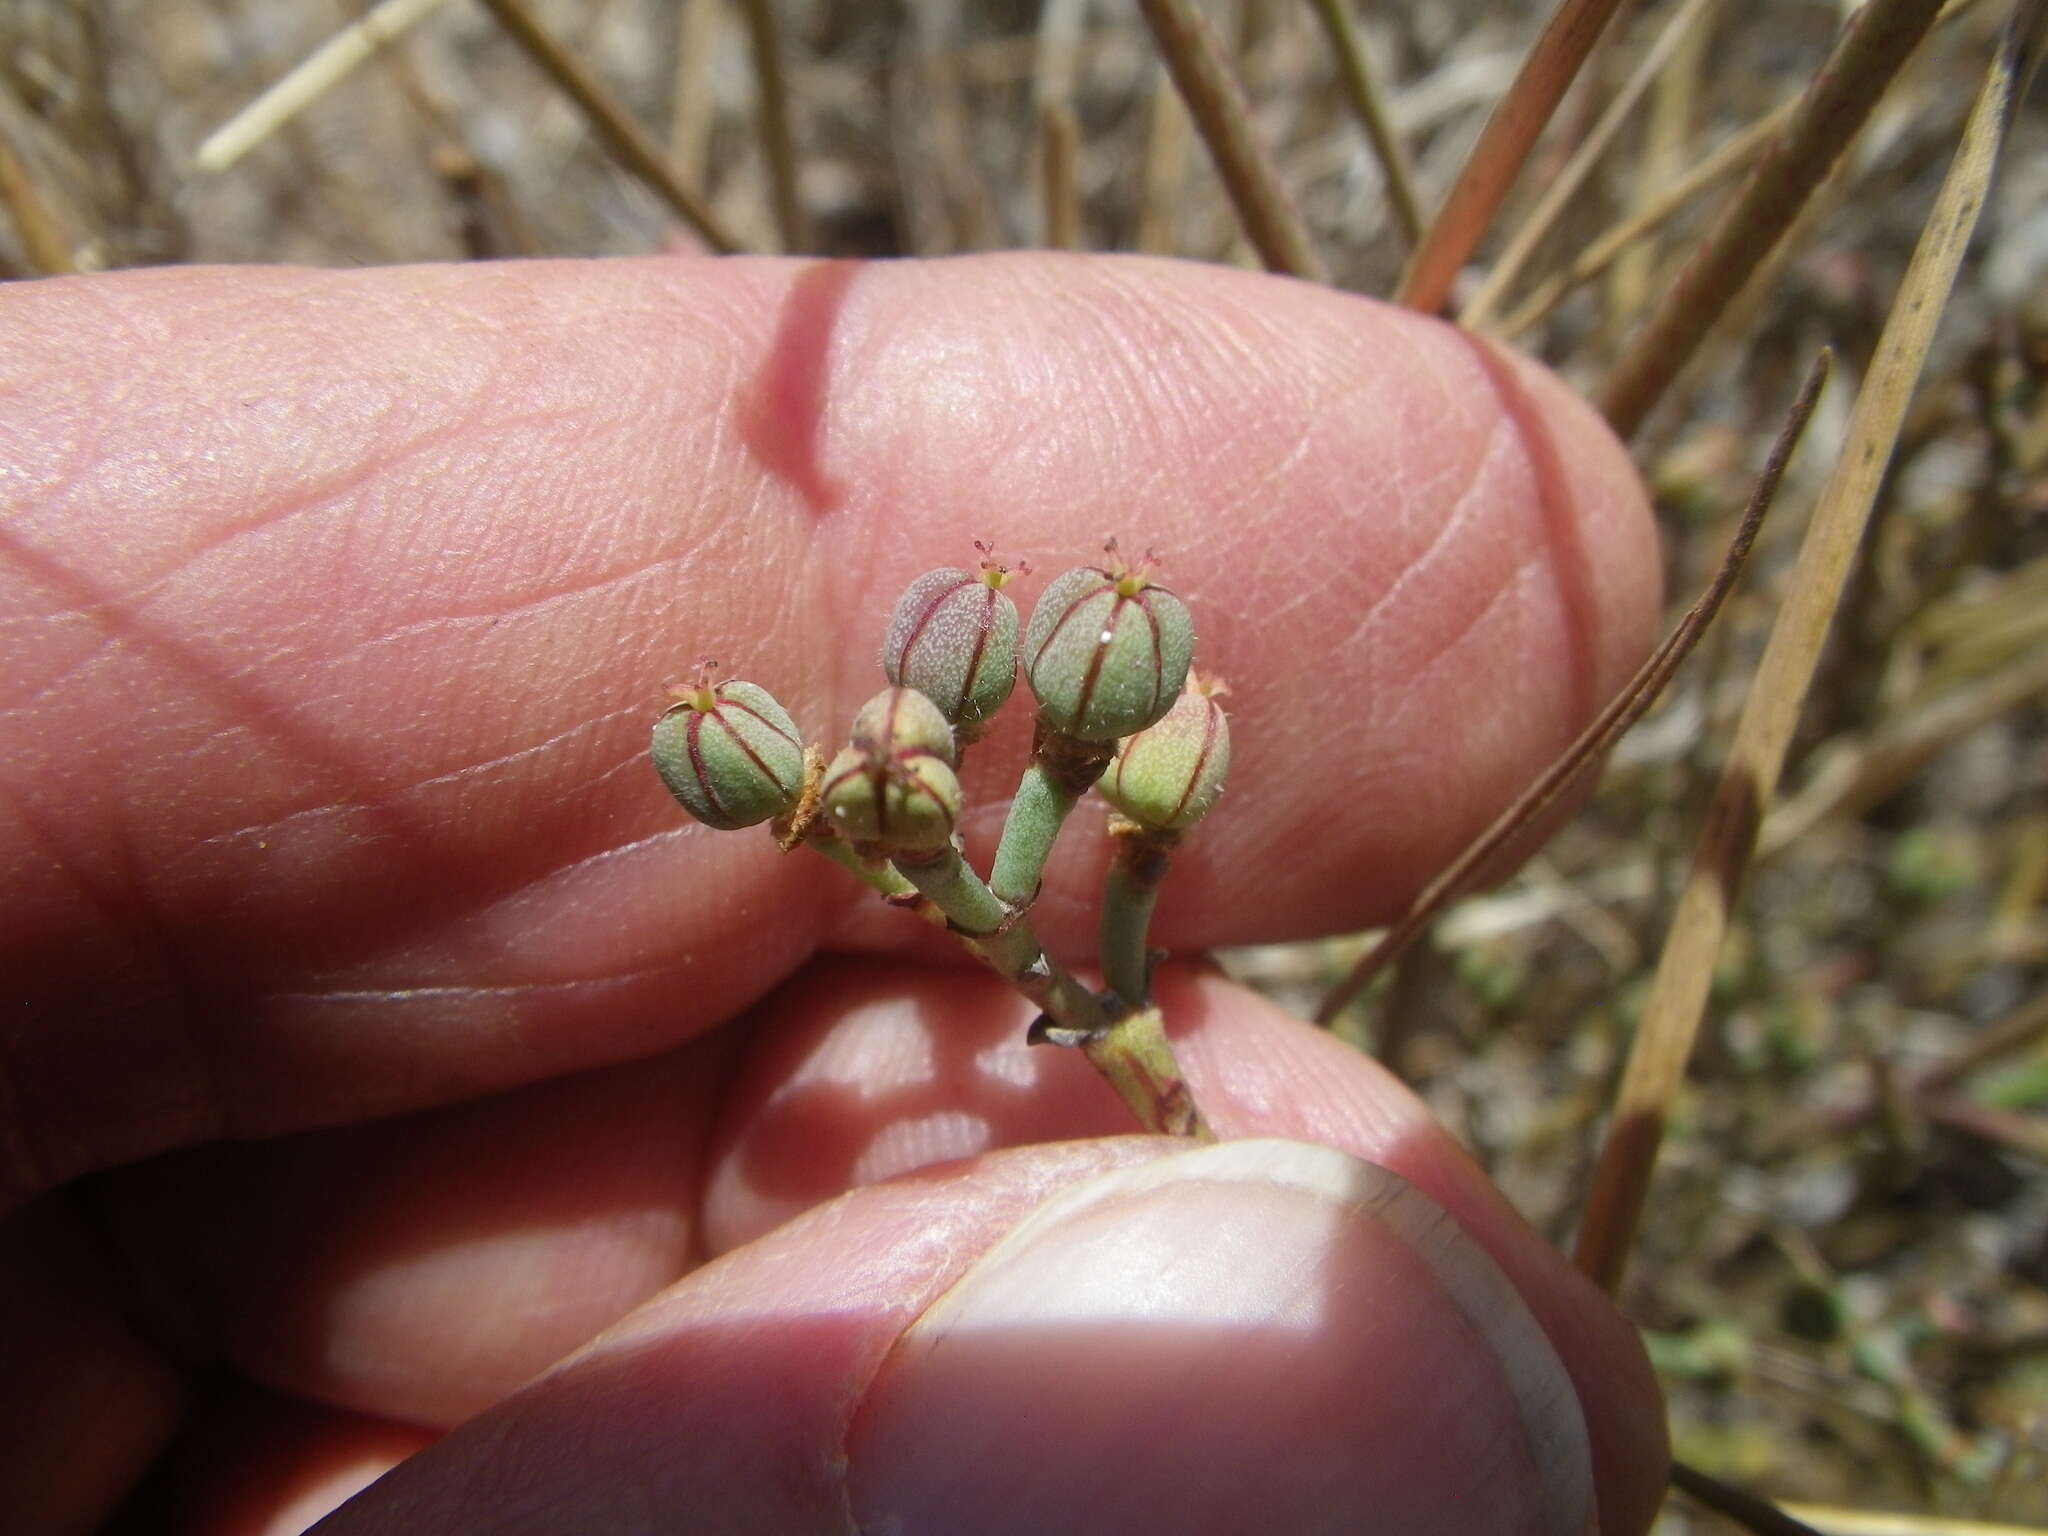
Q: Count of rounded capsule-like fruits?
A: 5